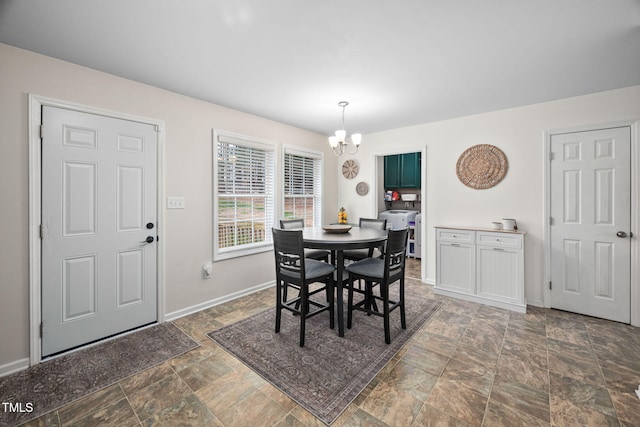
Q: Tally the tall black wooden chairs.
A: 4